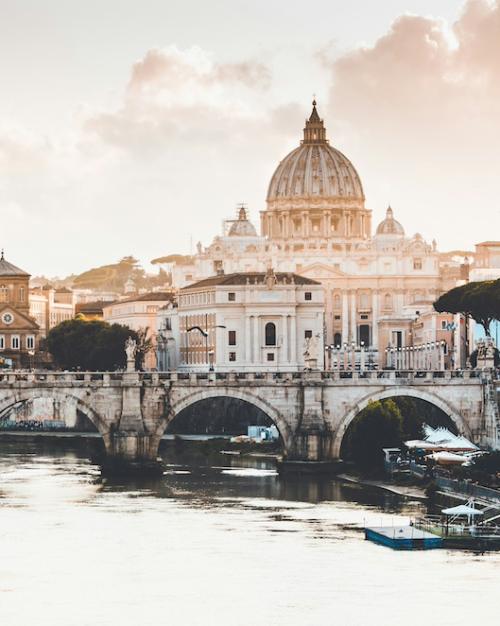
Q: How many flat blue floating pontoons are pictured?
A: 1